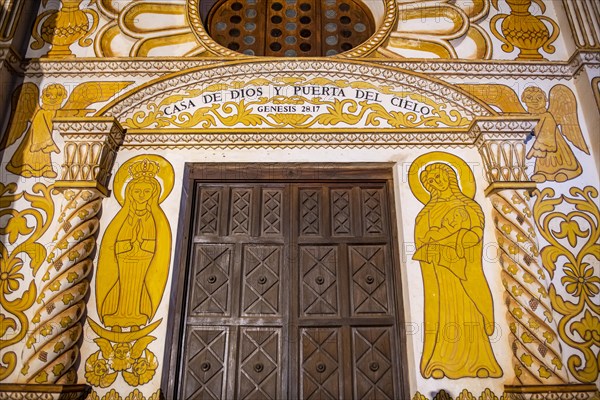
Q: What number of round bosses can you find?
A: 8